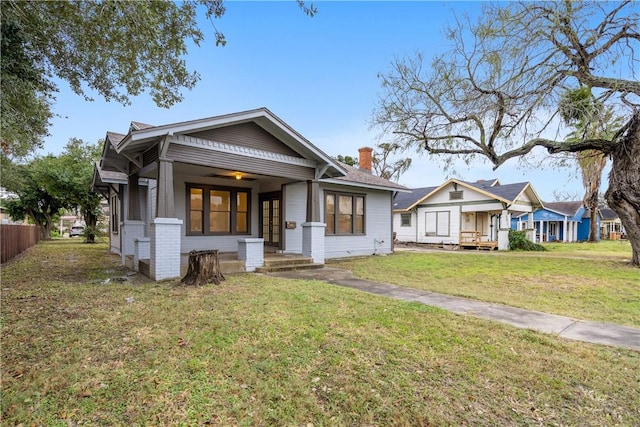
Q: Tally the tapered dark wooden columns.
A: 3